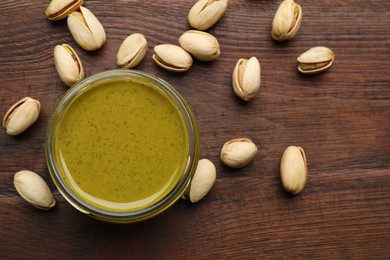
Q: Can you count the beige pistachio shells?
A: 15